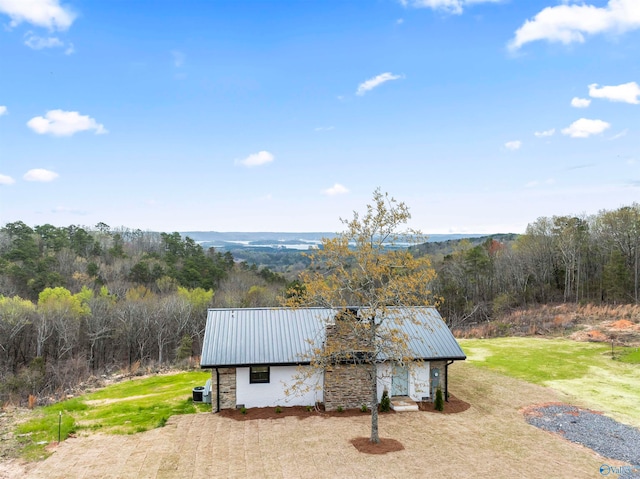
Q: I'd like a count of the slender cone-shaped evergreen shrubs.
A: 2